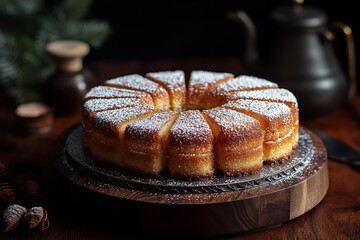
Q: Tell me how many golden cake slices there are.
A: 12